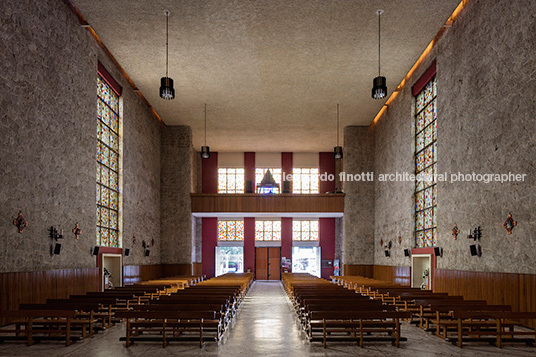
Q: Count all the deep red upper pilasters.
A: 4